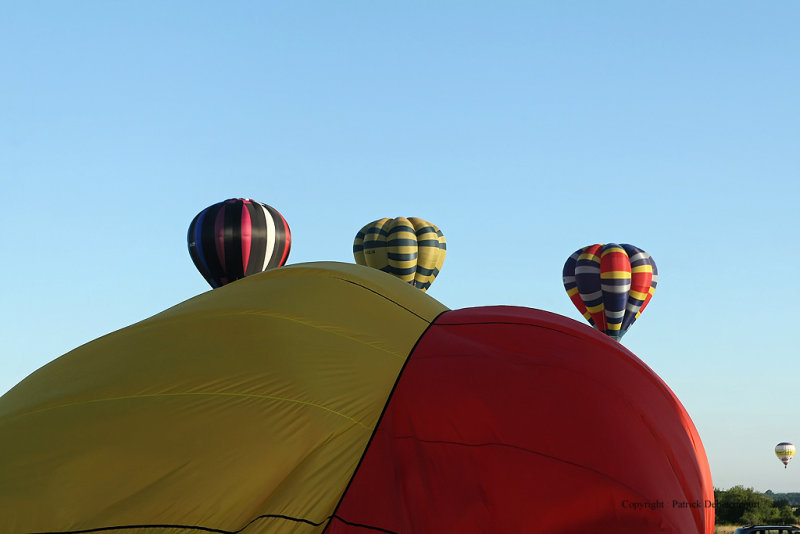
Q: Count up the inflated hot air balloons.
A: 4